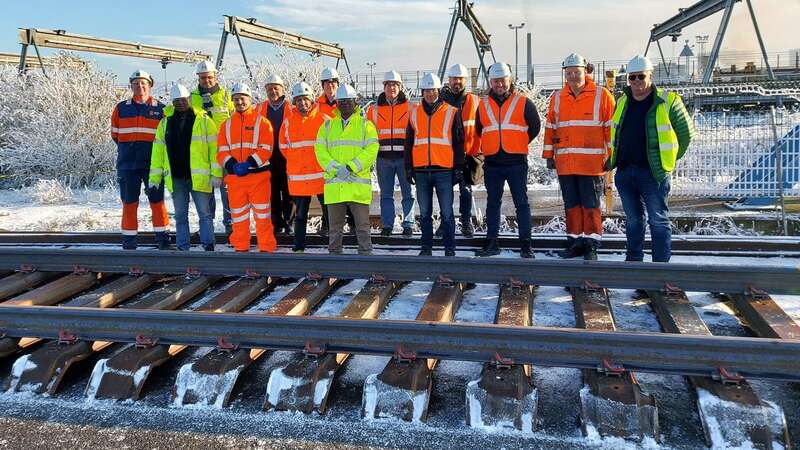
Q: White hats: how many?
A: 14